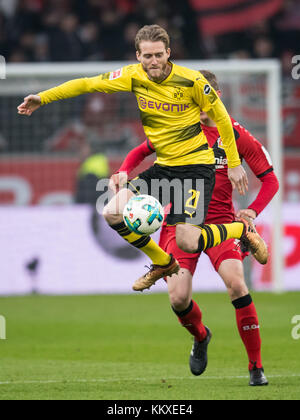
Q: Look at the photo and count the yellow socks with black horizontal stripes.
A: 2